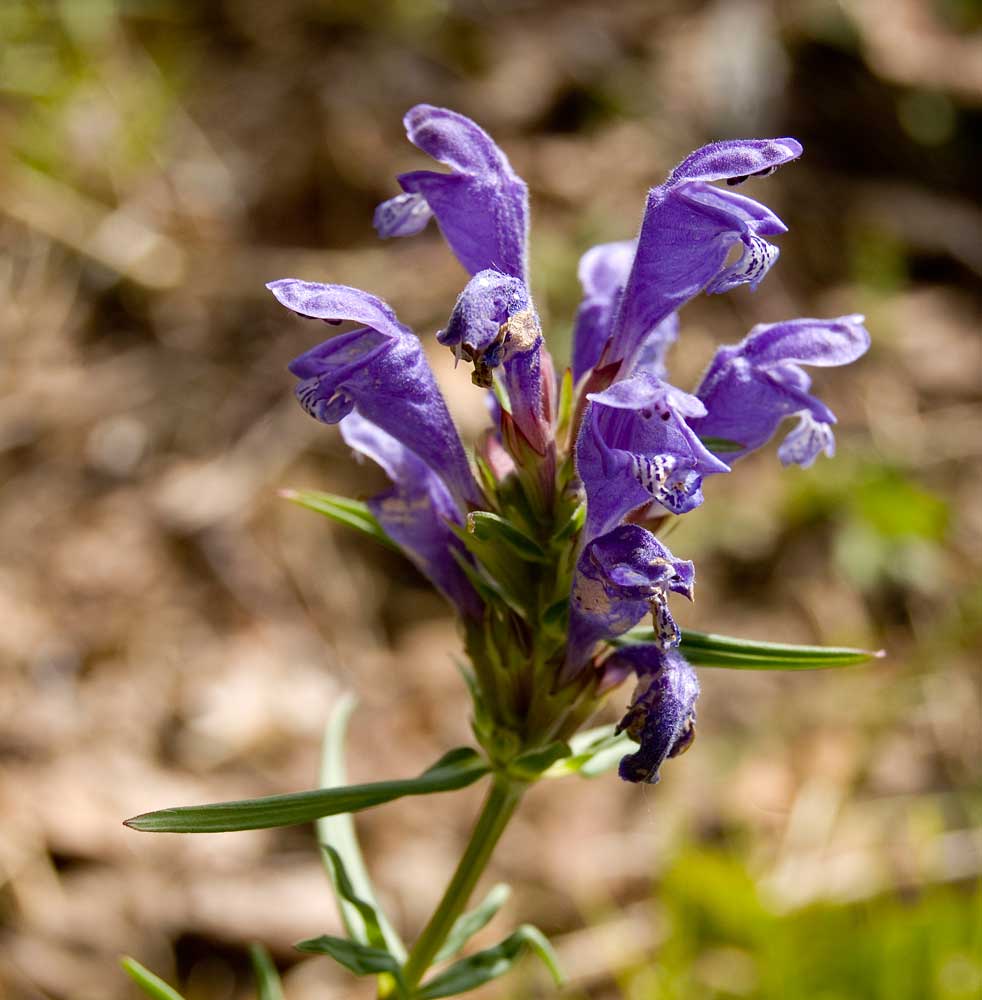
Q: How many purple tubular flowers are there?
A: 10